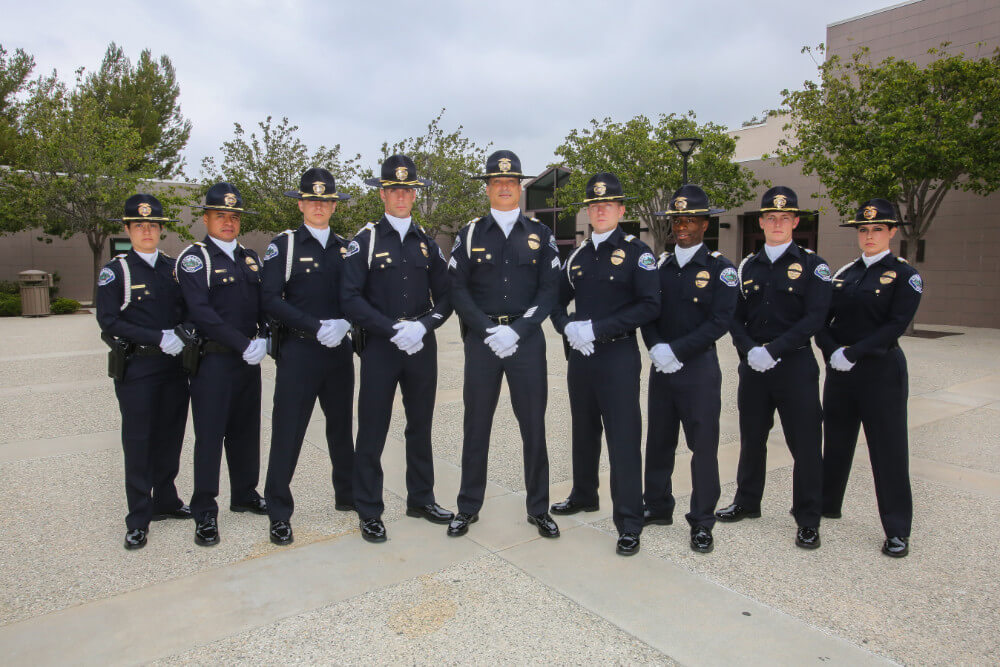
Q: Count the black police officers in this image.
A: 1